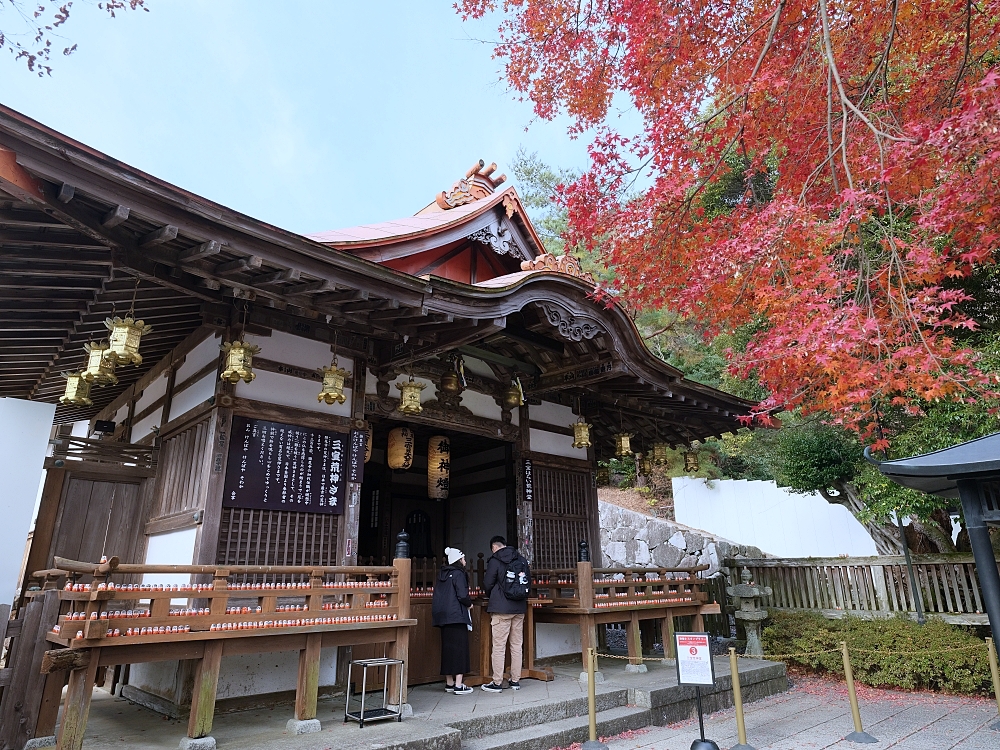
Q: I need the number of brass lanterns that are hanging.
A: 12